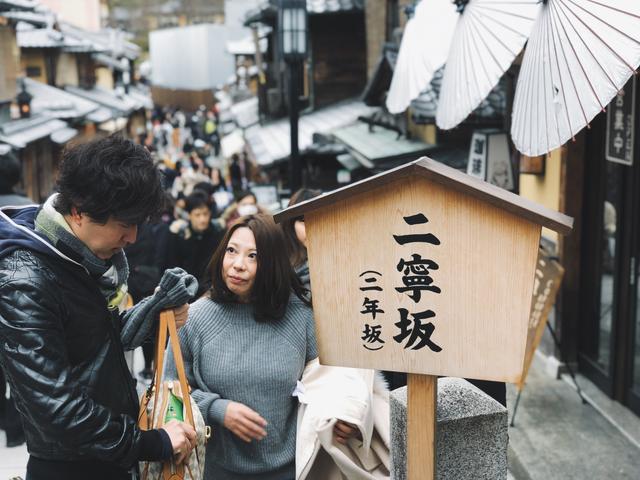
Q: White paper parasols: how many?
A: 3